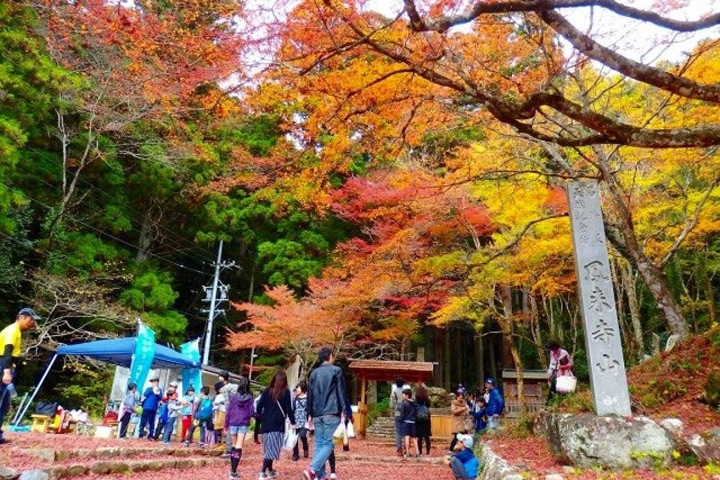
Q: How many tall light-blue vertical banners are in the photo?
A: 2